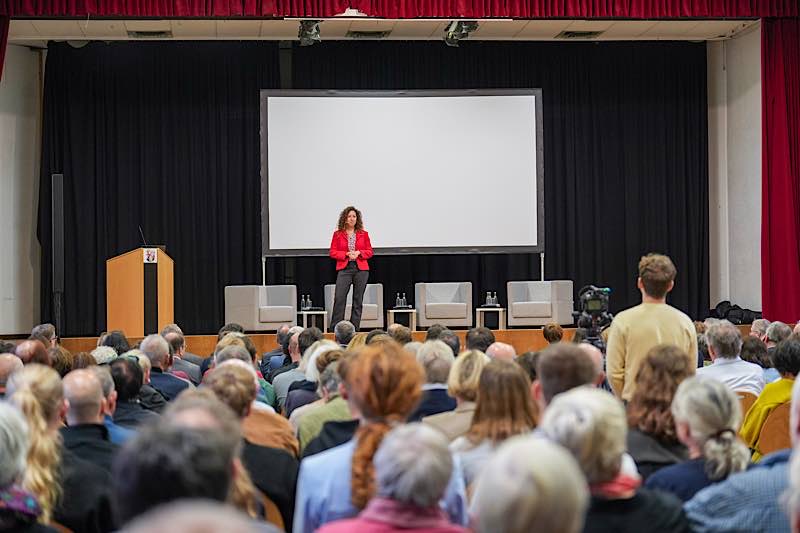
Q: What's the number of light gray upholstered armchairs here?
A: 4